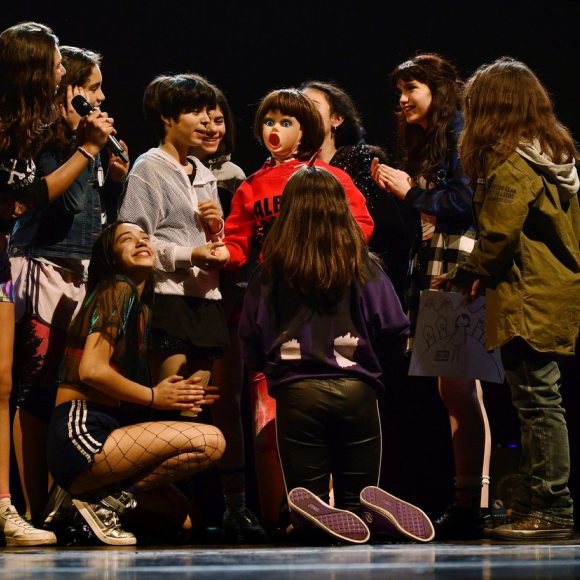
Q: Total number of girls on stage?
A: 9